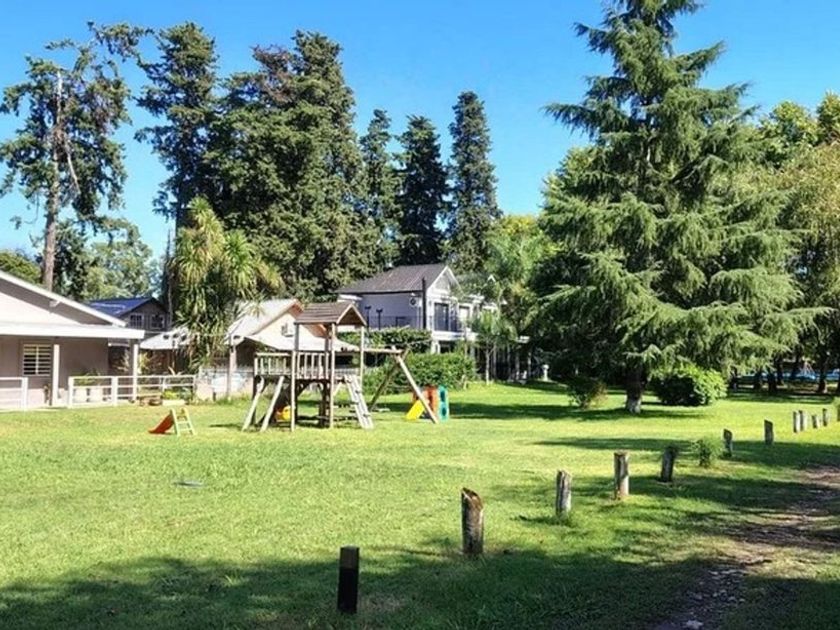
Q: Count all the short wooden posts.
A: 11